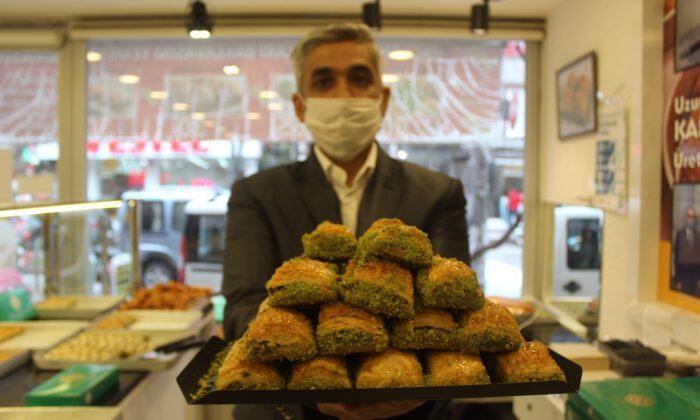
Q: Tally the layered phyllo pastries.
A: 14